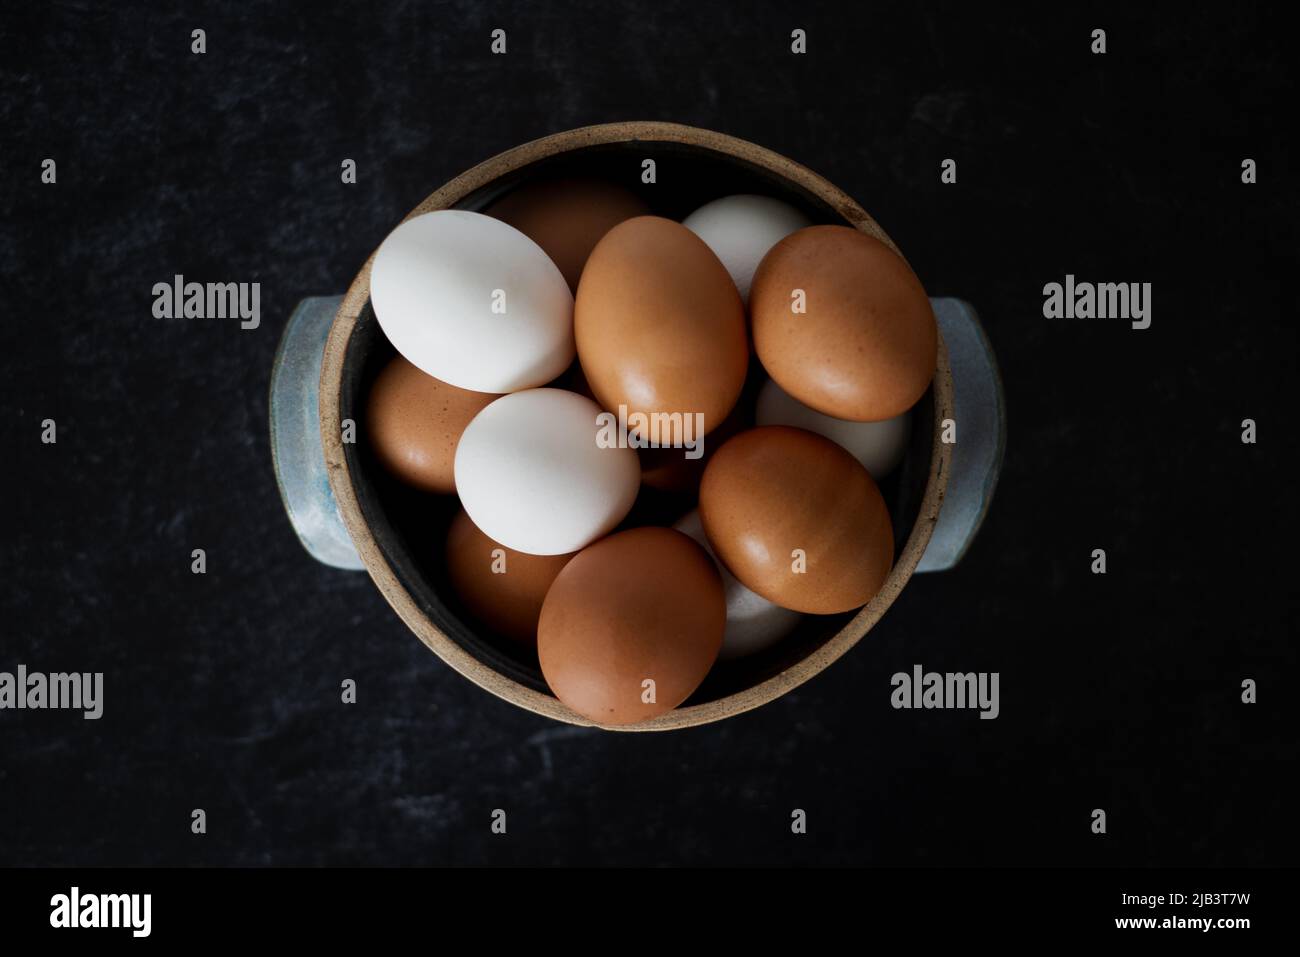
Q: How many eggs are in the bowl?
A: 13